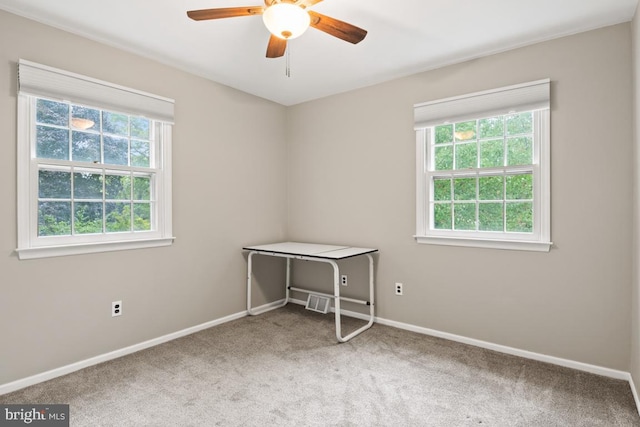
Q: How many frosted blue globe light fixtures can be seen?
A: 0